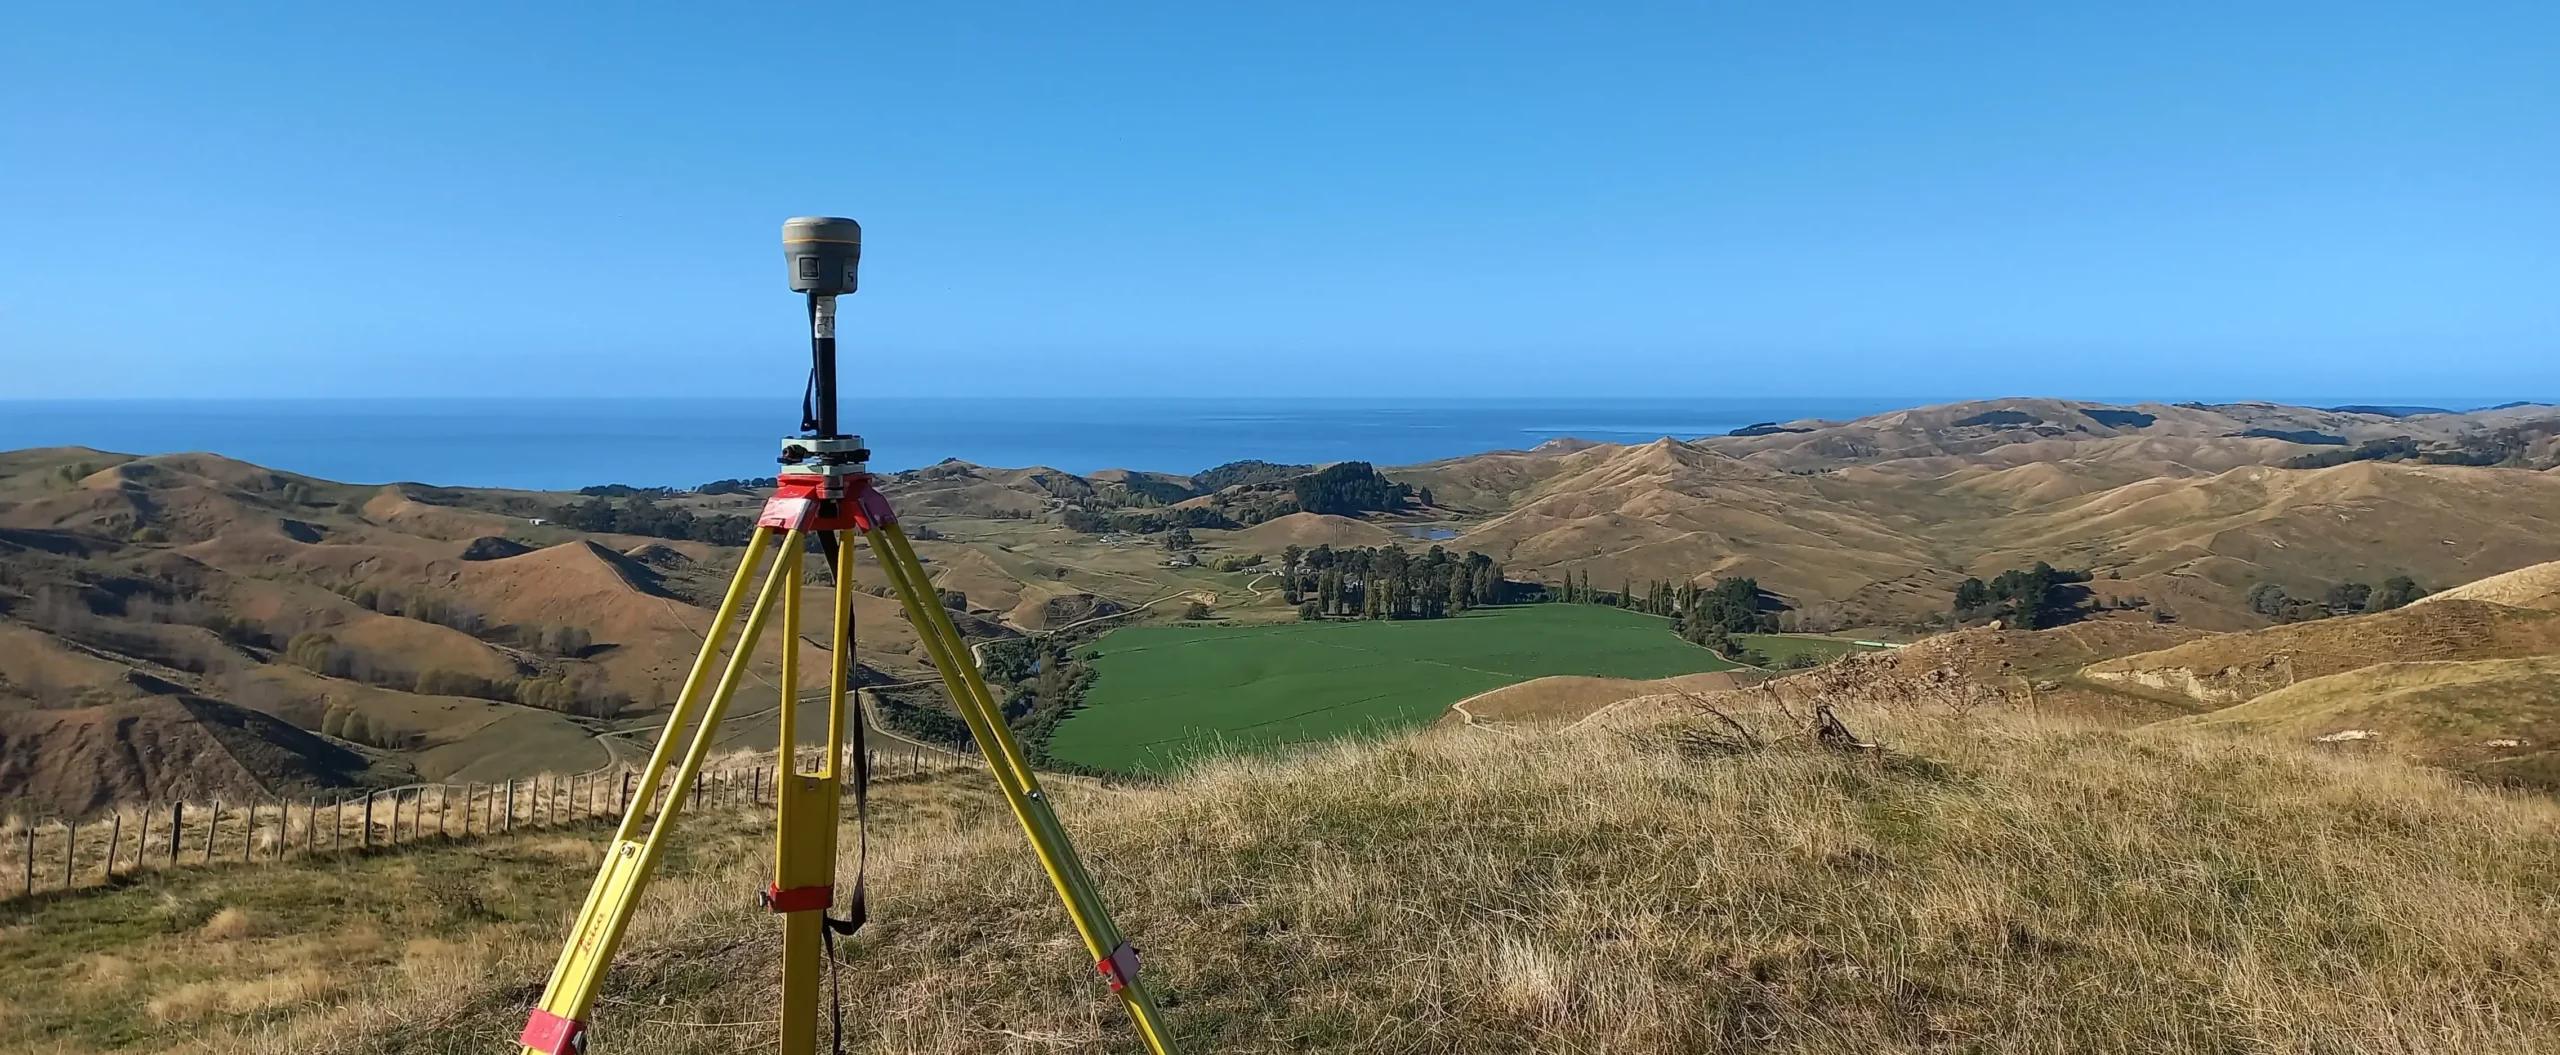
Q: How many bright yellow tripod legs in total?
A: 3